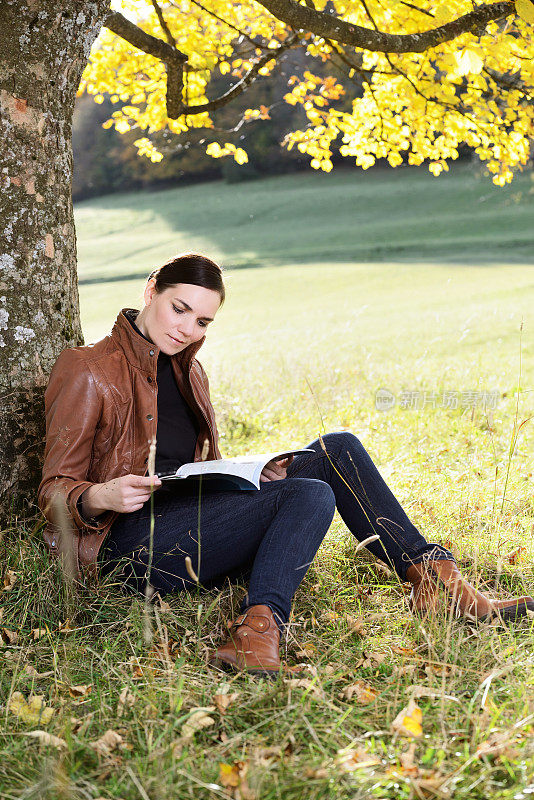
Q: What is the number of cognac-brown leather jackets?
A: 1